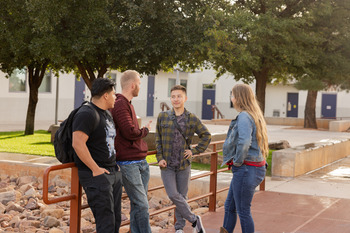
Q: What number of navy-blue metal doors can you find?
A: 5